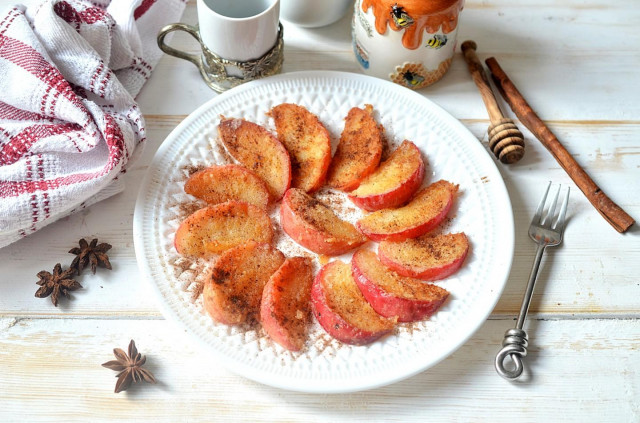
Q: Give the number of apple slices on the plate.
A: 13